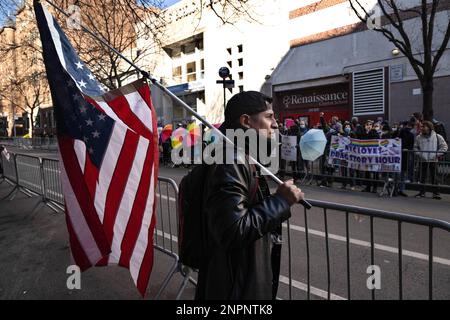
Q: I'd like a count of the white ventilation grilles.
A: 1